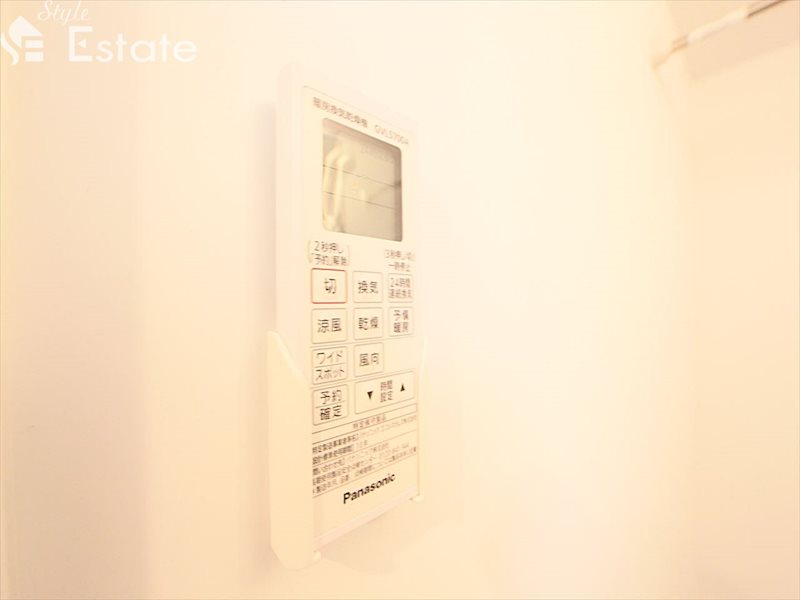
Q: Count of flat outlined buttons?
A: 10